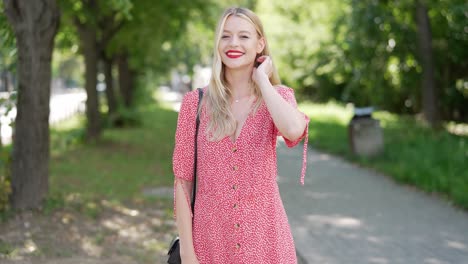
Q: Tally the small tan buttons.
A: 6